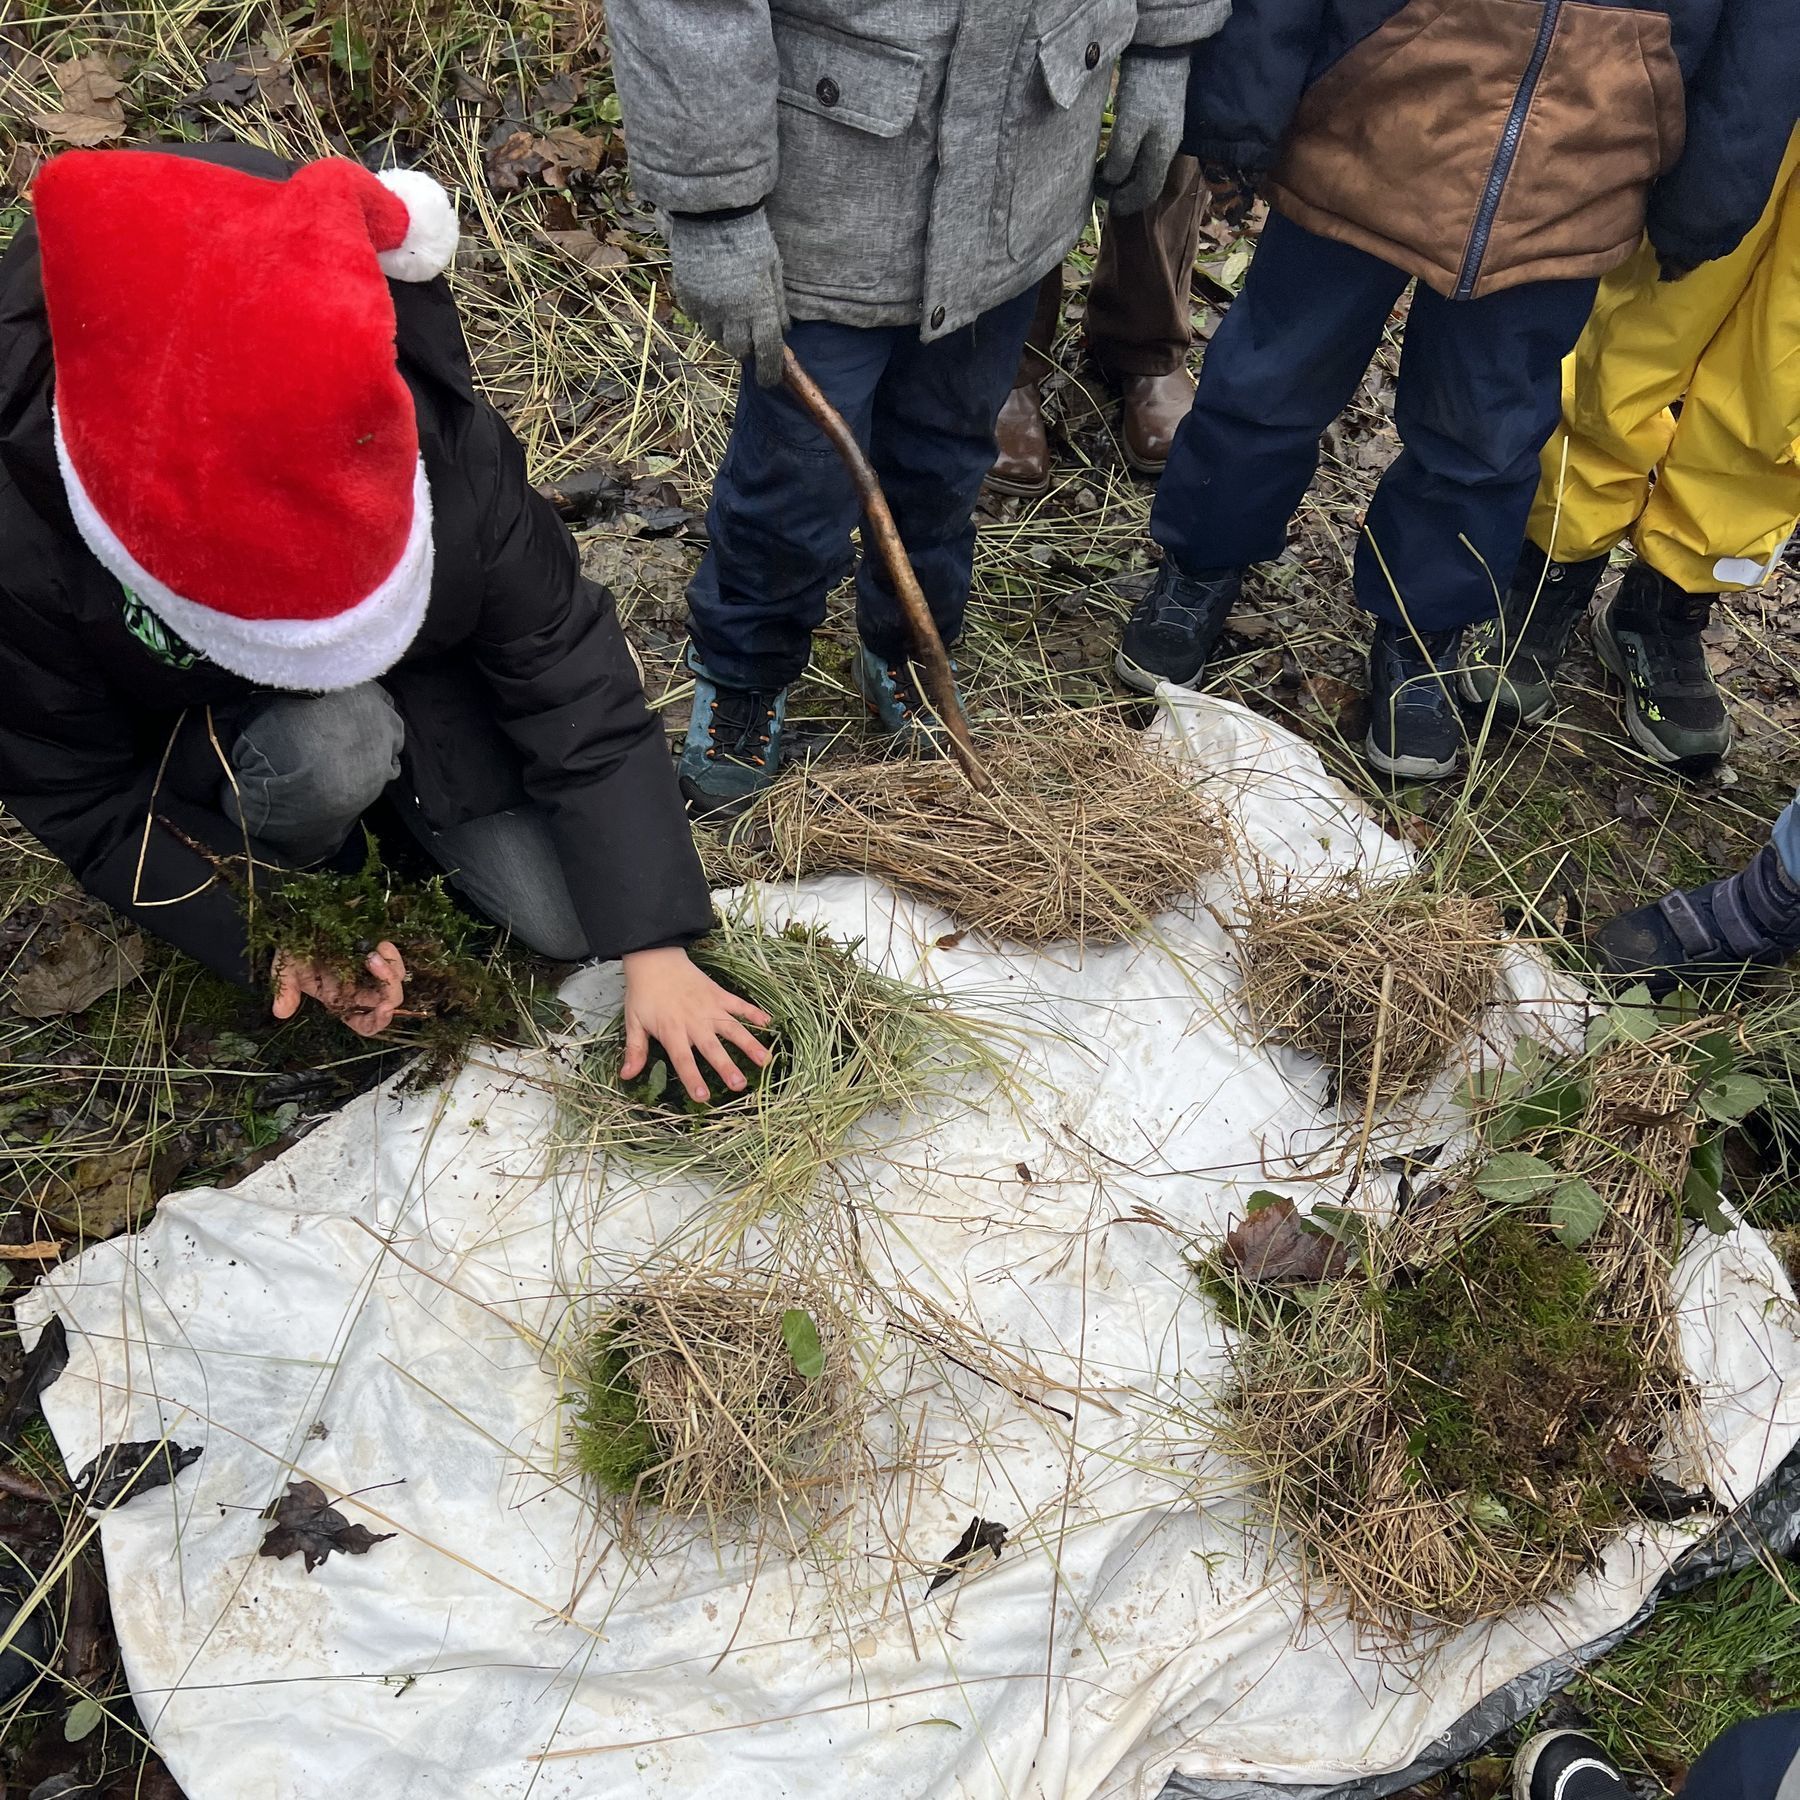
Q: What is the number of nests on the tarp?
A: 5